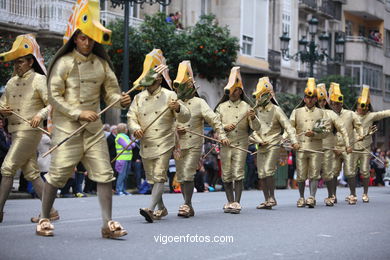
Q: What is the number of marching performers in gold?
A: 10